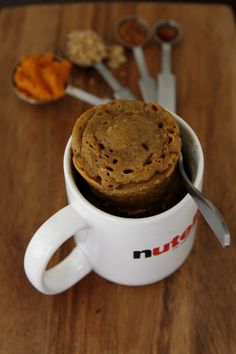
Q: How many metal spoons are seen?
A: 5